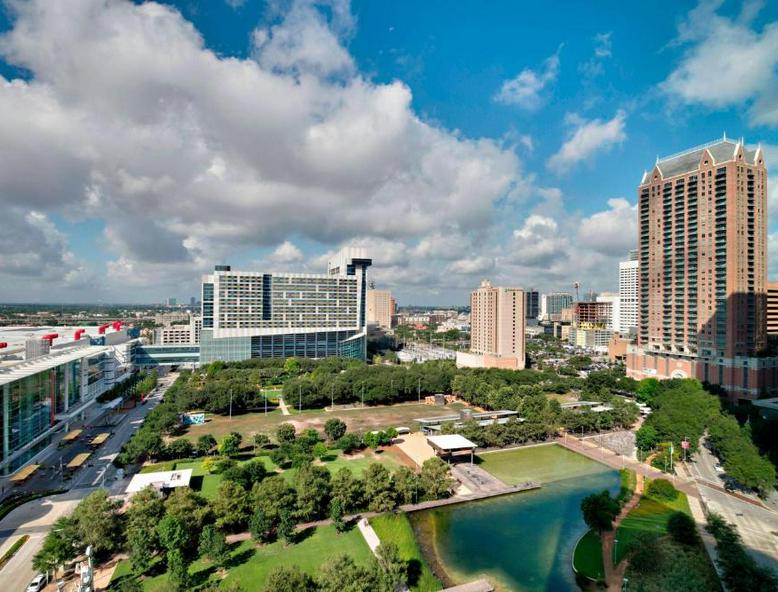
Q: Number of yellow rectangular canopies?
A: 4